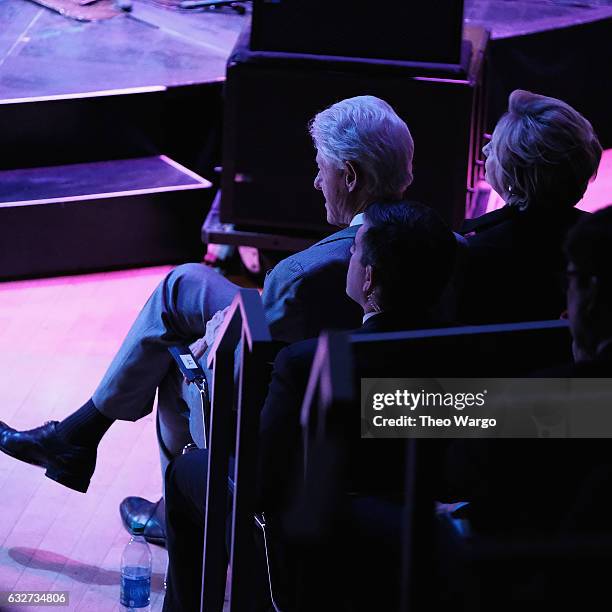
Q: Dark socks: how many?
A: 1